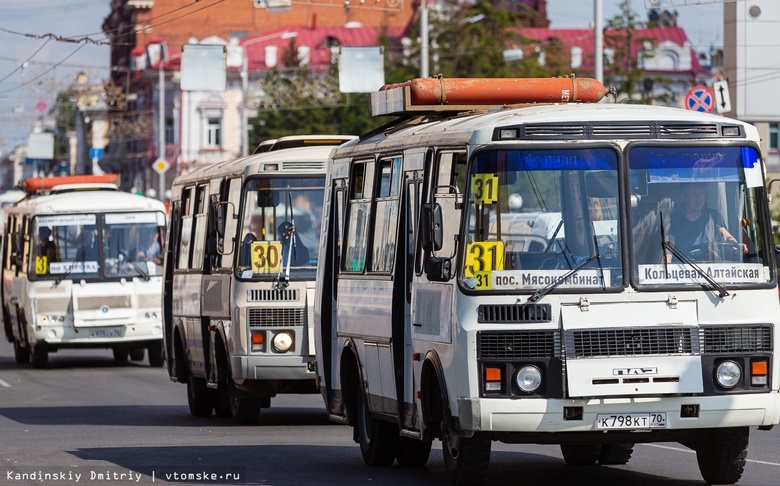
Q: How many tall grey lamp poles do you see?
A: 4